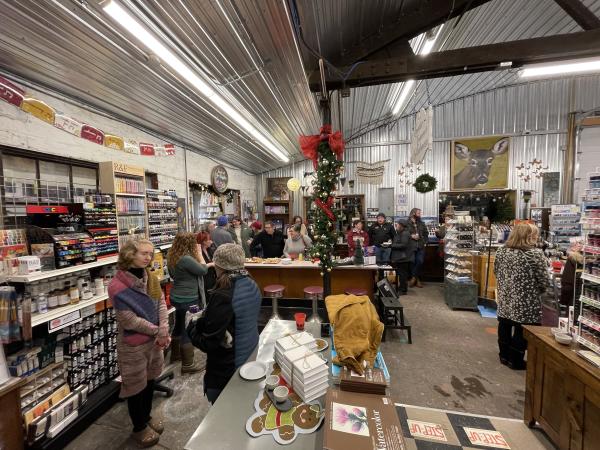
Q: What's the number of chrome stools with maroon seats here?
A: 3